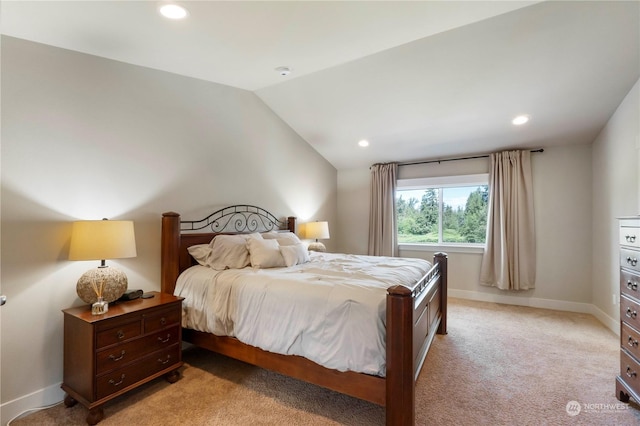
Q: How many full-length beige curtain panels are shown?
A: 2